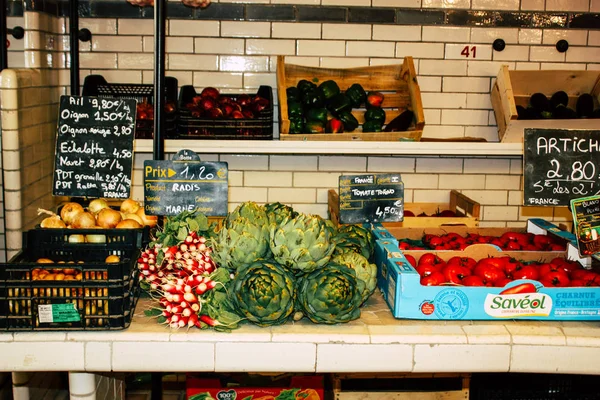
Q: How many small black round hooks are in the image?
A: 4